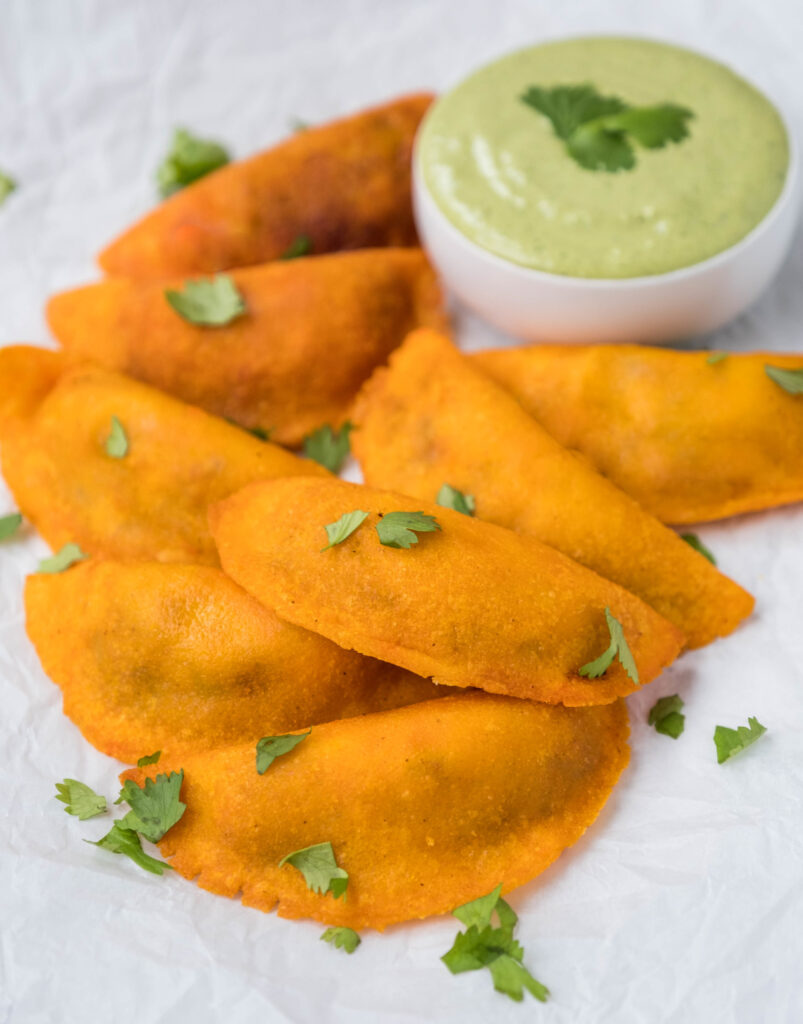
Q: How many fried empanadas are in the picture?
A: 8